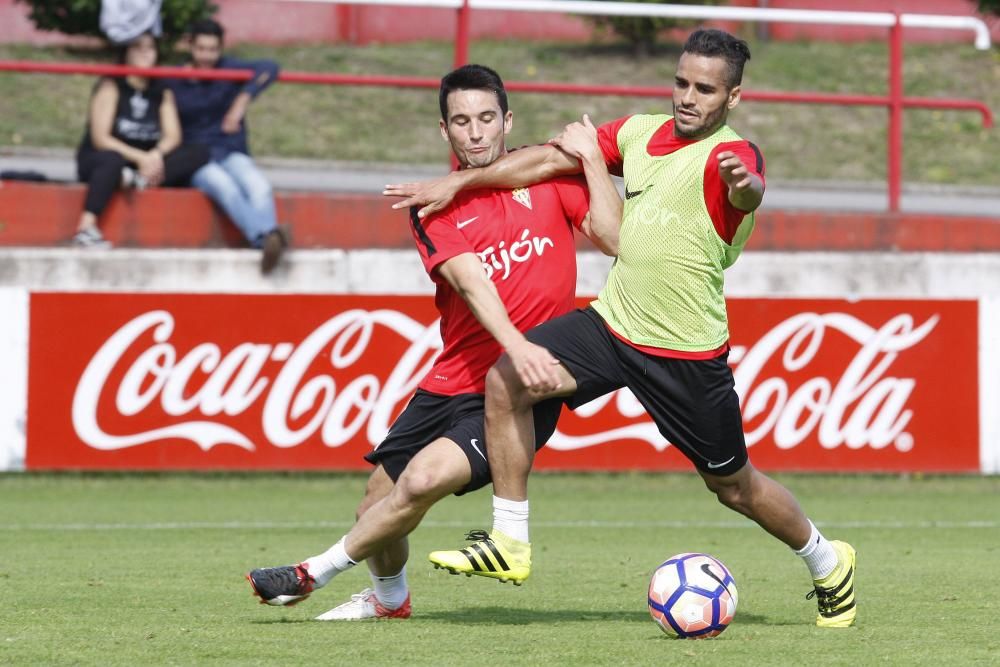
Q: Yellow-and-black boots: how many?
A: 2